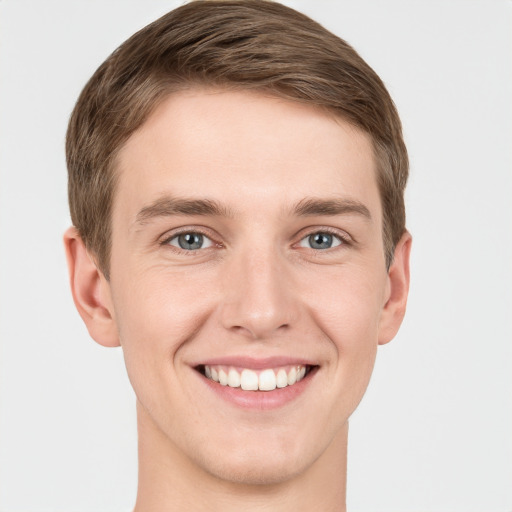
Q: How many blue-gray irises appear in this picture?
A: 2